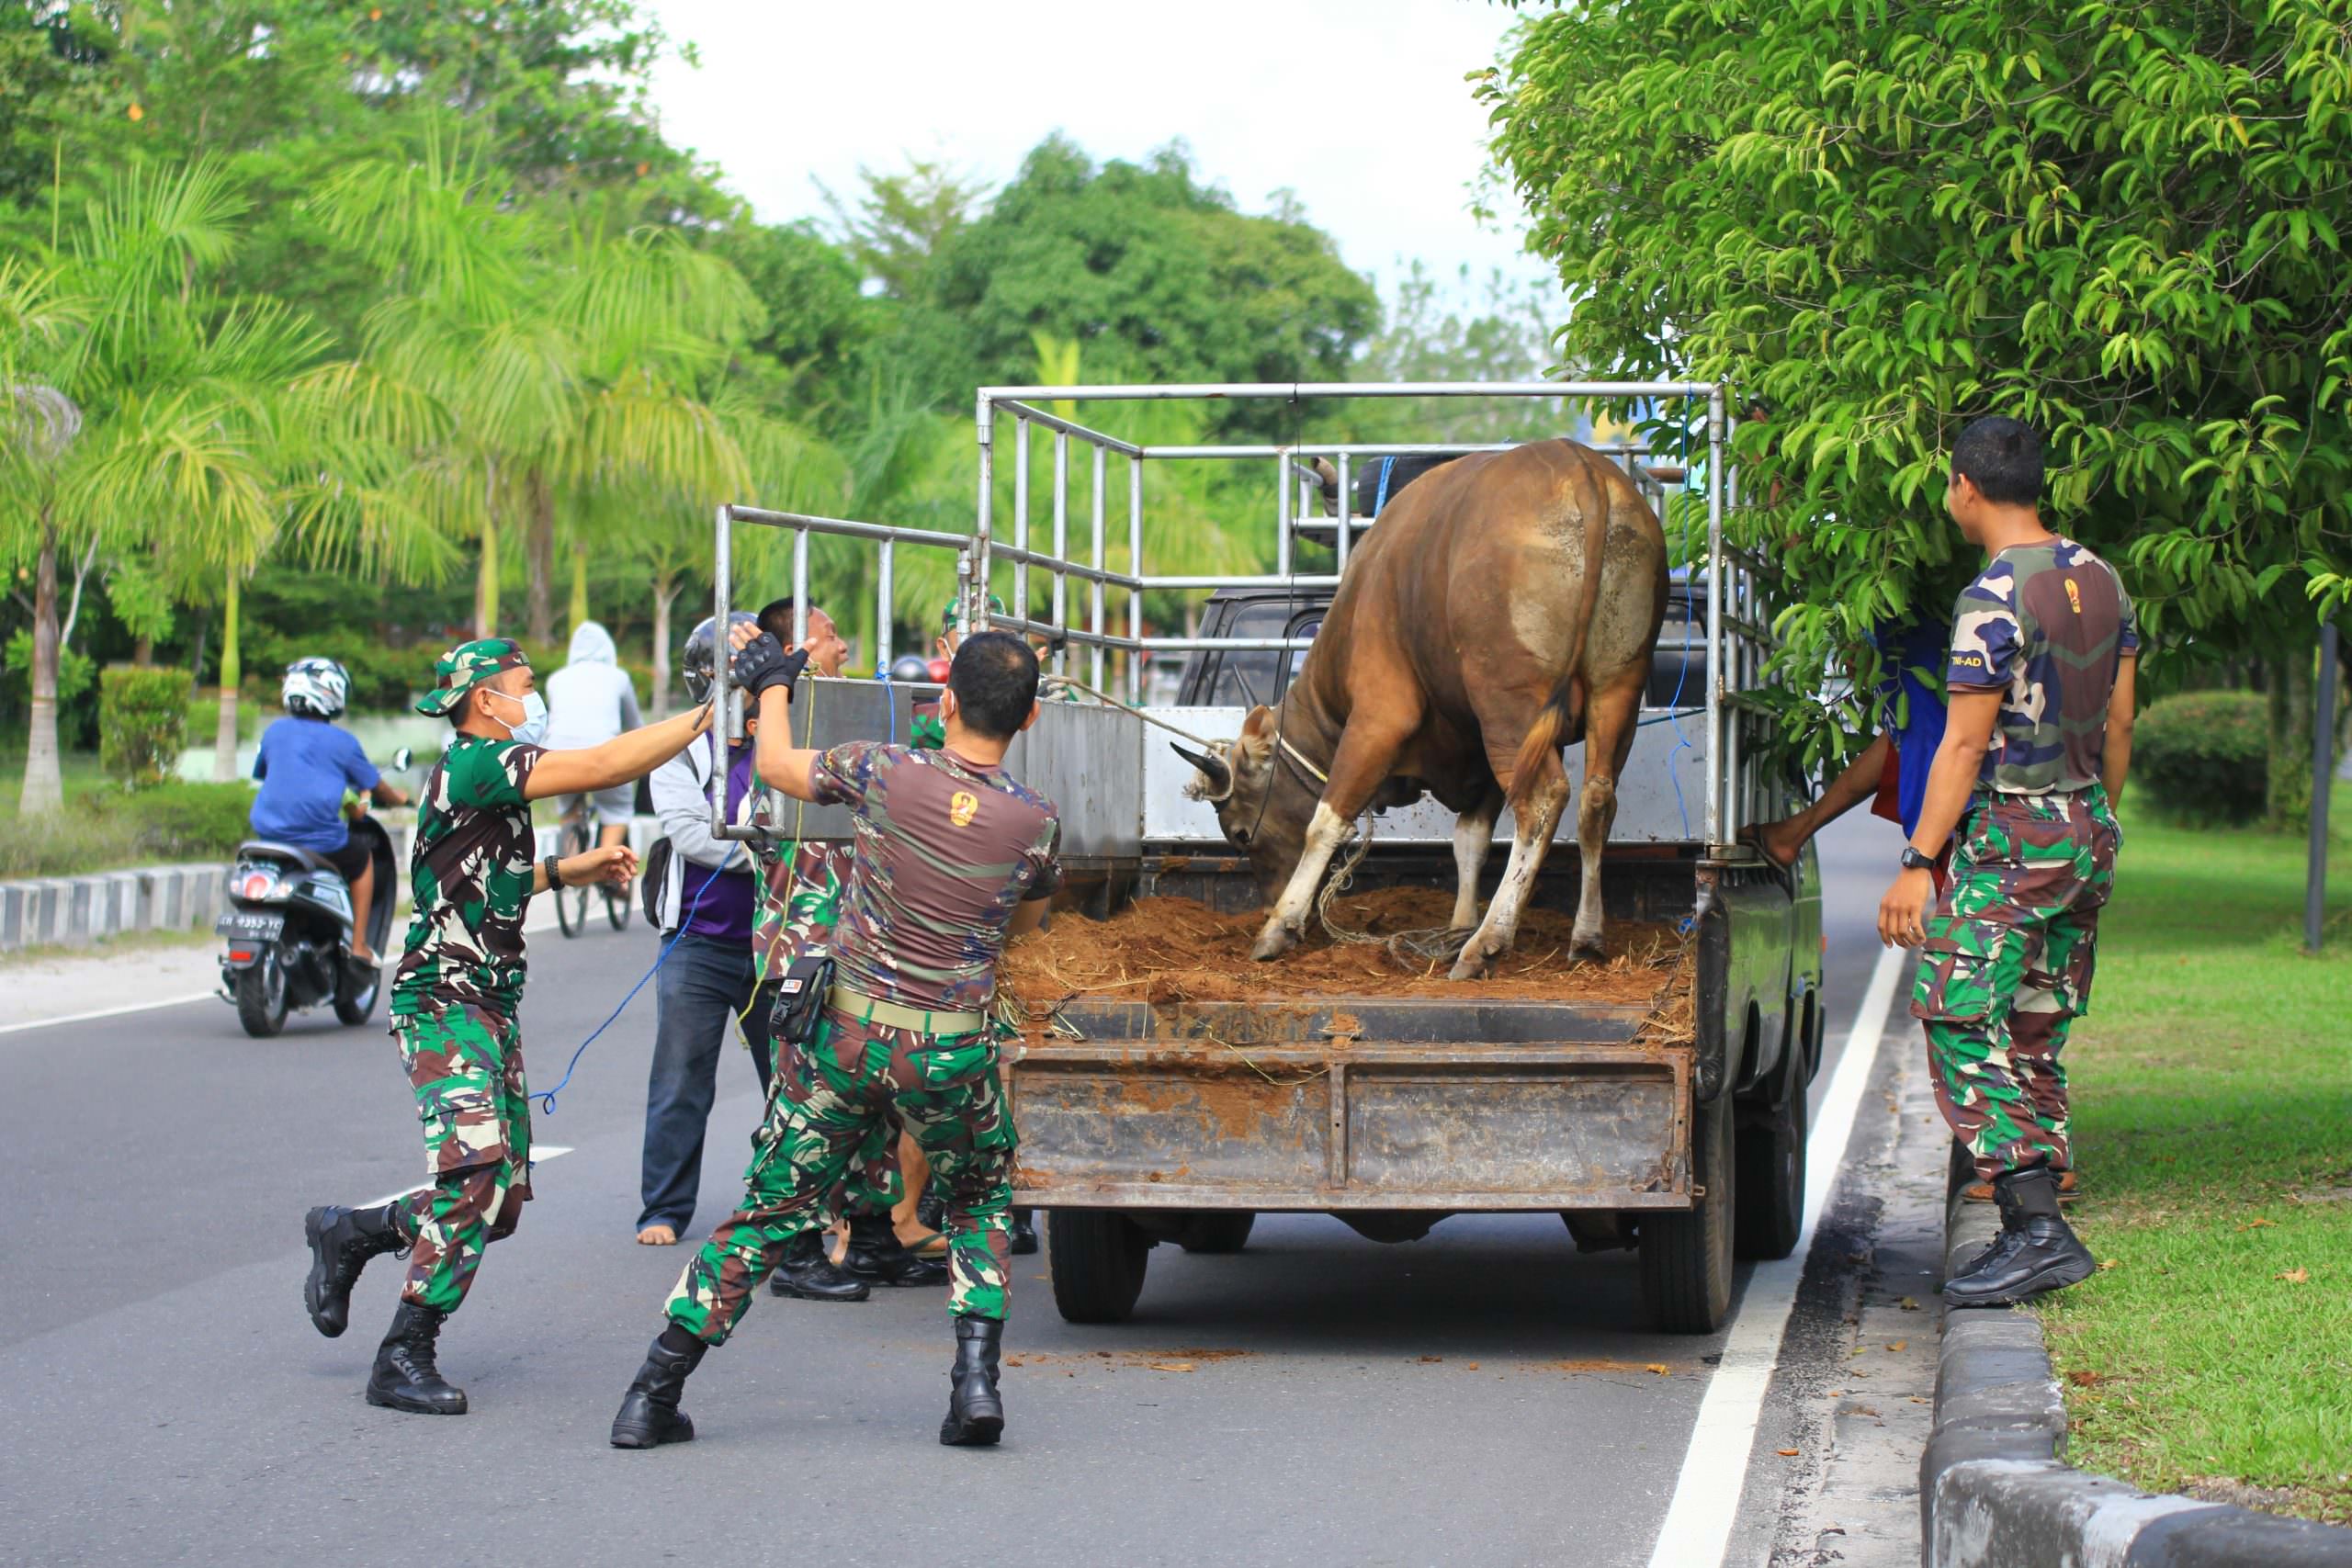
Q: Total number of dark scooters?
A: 1